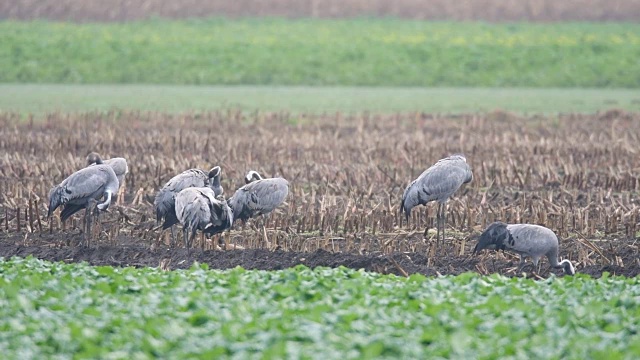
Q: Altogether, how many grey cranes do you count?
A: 7